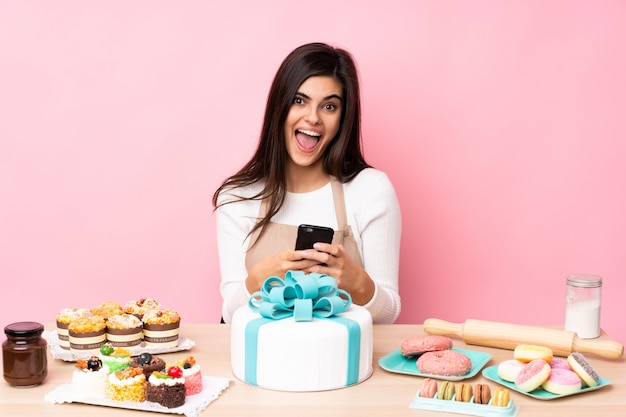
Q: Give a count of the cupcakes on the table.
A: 12